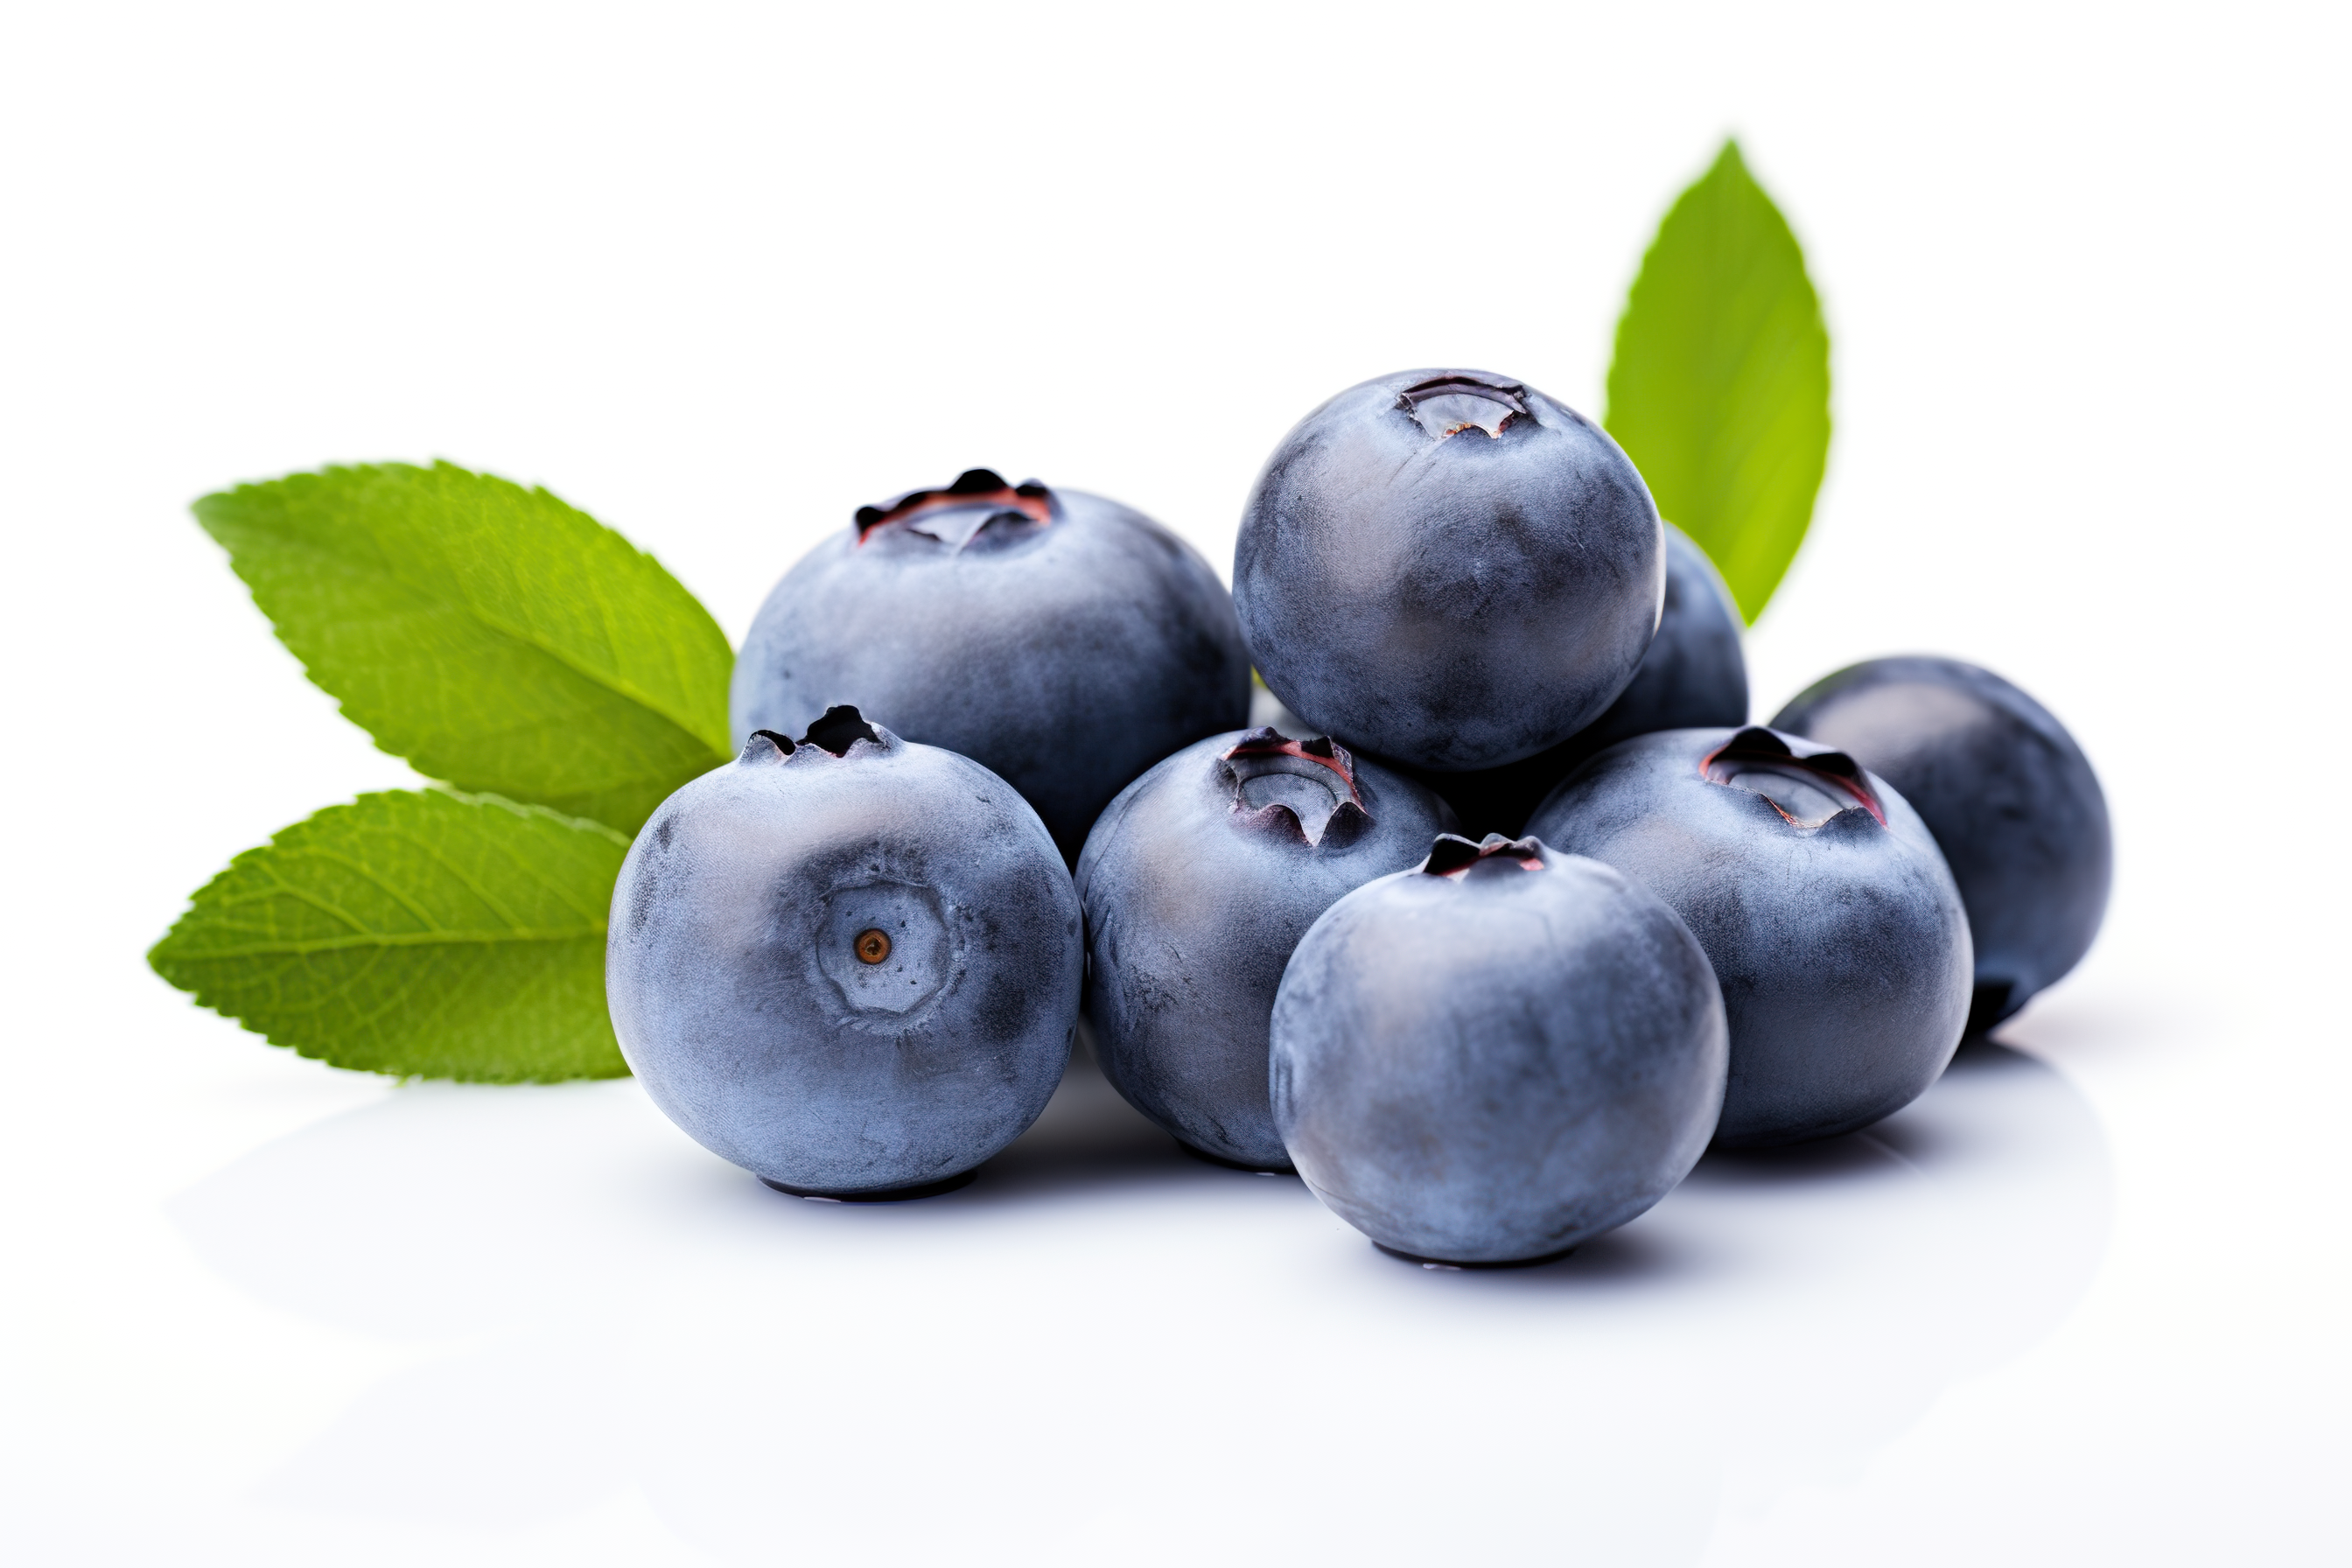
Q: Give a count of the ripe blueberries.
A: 8